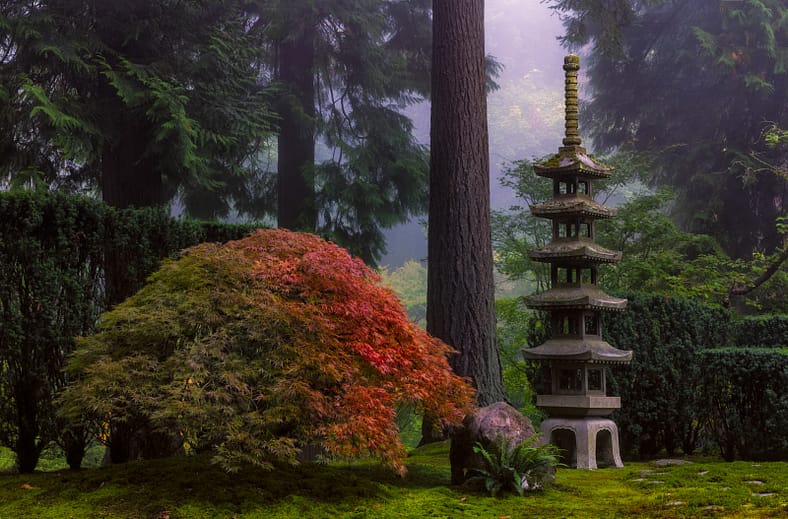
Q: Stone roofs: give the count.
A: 5